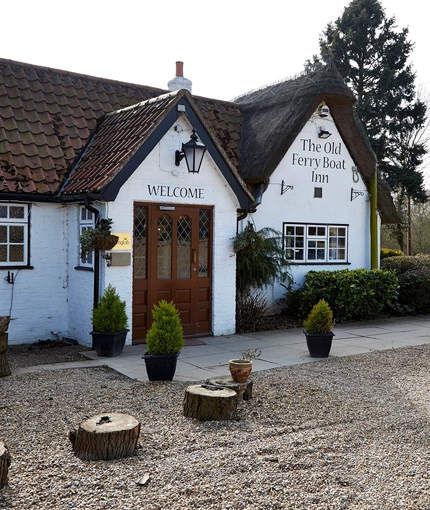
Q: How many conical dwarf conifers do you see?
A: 3